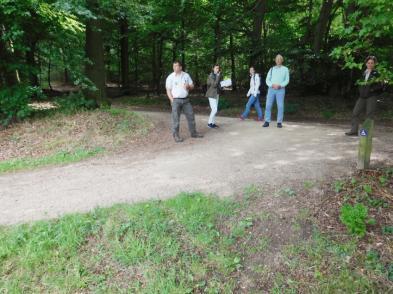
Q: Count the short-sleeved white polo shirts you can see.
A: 1